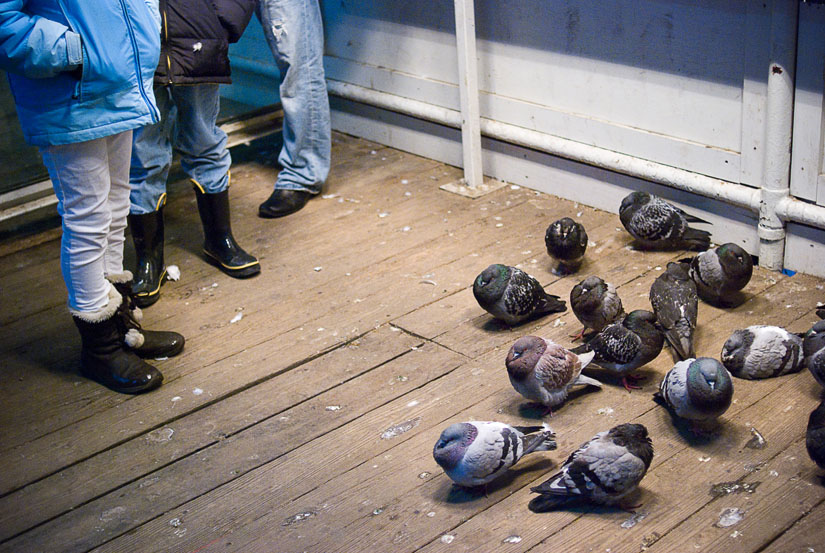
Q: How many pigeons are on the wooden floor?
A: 14